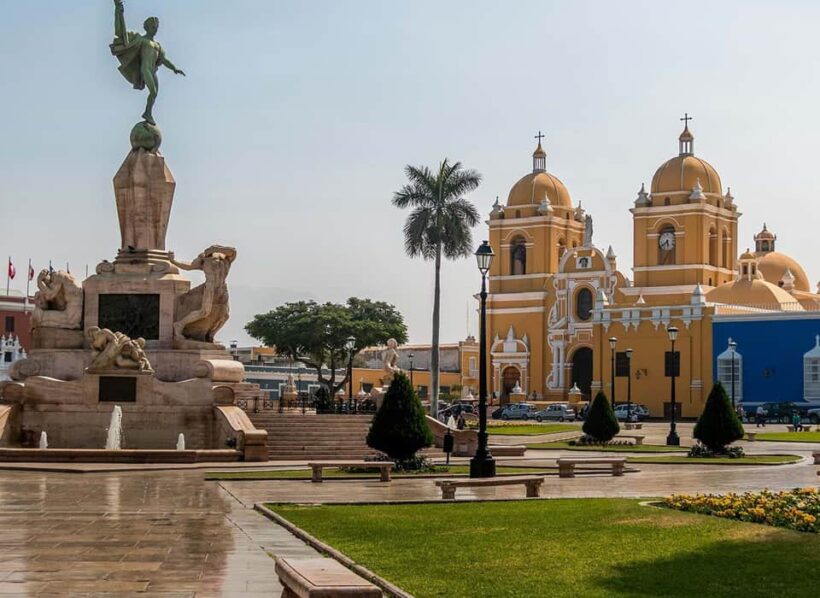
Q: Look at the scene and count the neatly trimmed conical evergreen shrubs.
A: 3